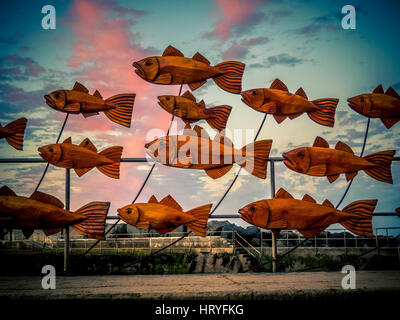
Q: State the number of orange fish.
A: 12